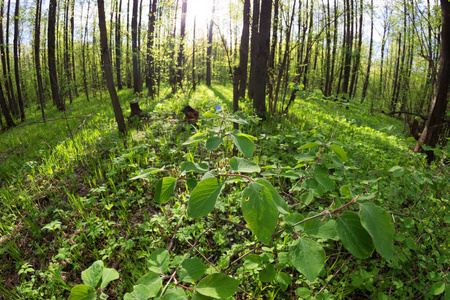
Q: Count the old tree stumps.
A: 2